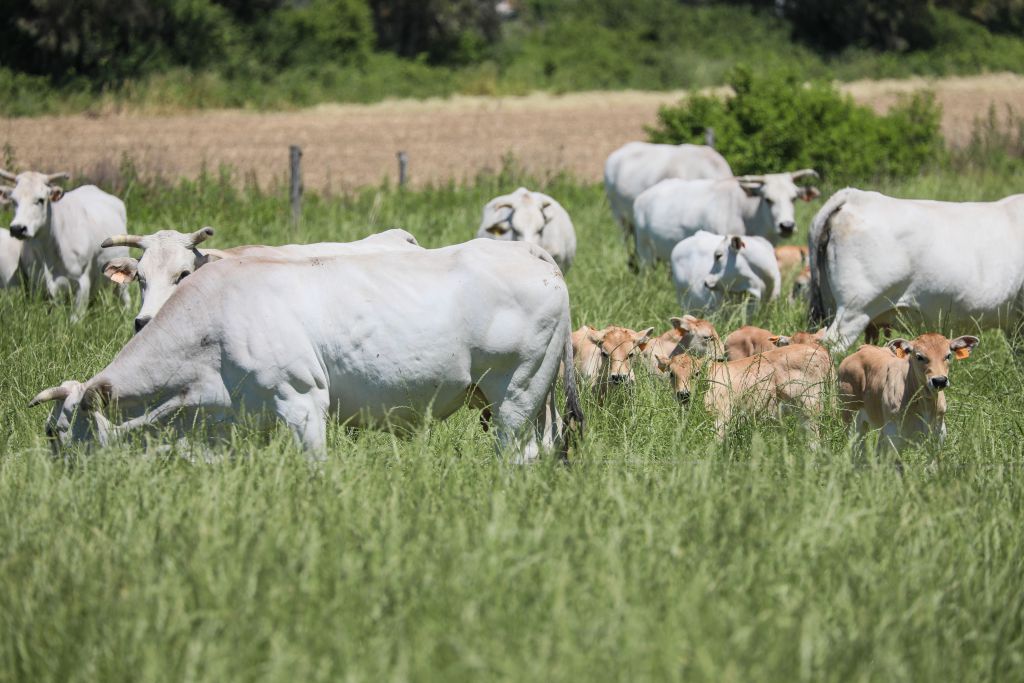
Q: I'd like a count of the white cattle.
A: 9